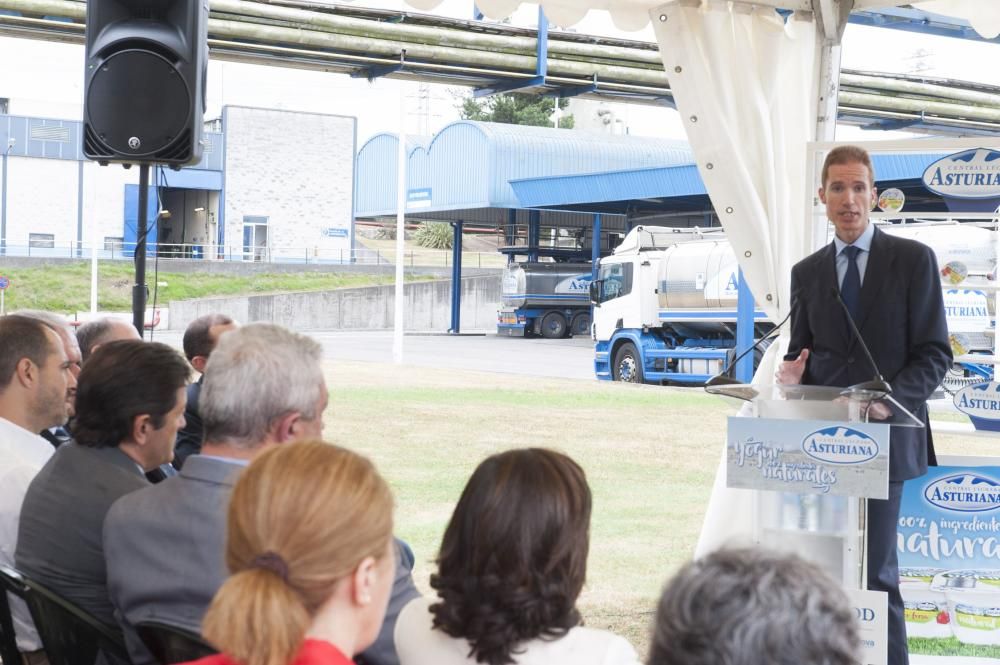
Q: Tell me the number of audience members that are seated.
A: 9